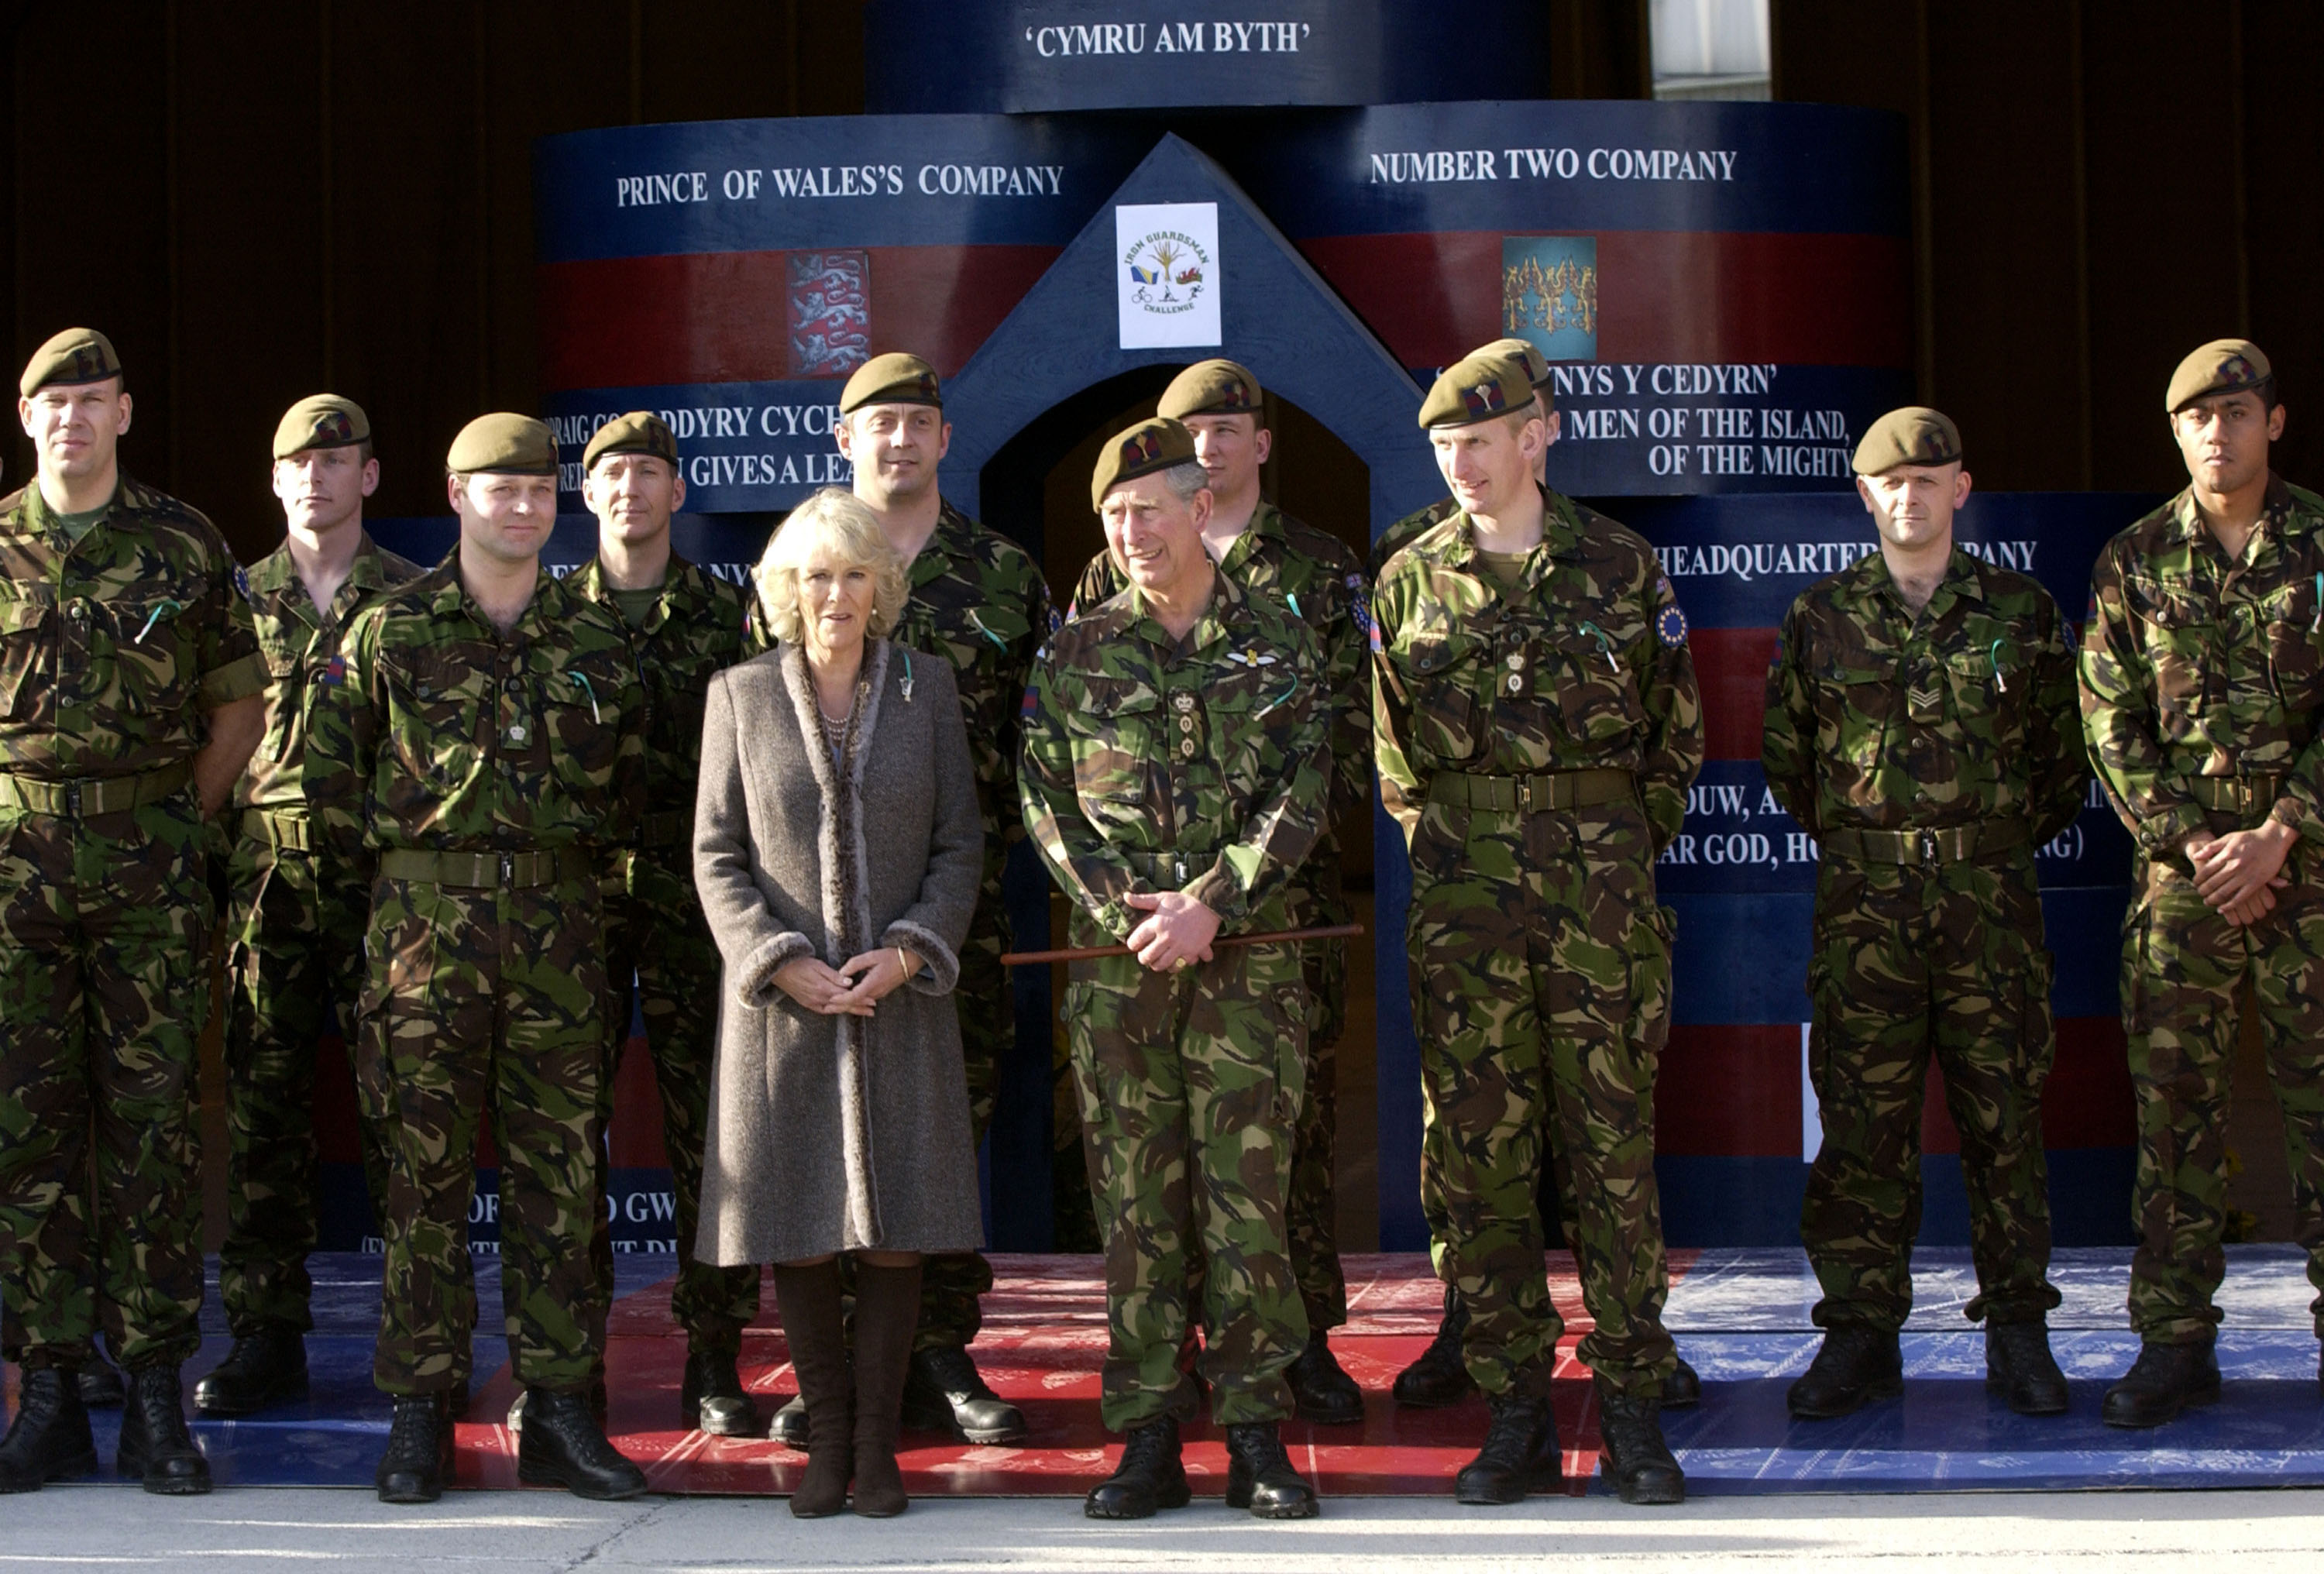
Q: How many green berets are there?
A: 11